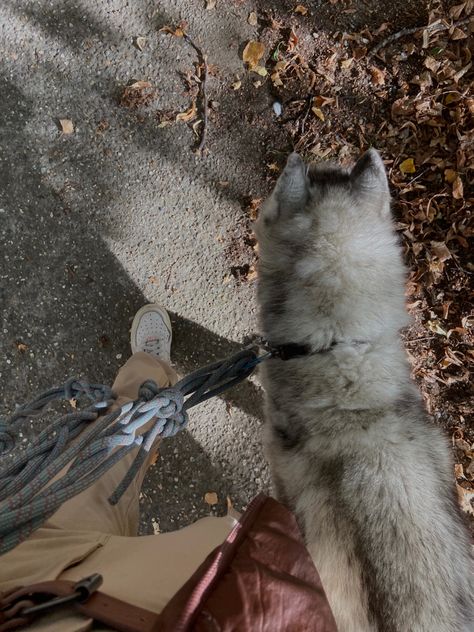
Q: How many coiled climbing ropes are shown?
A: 1